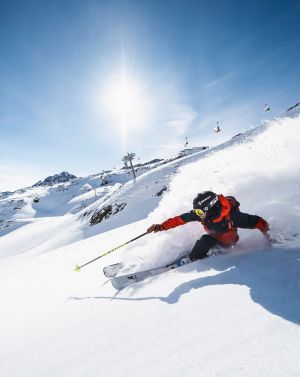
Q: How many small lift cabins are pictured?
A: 3